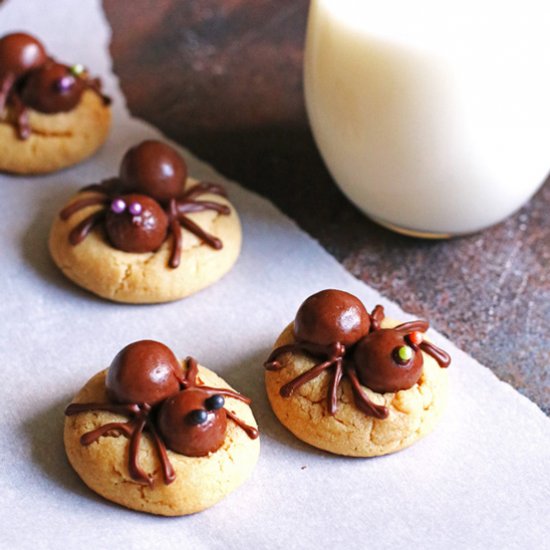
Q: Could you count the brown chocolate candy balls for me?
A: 8